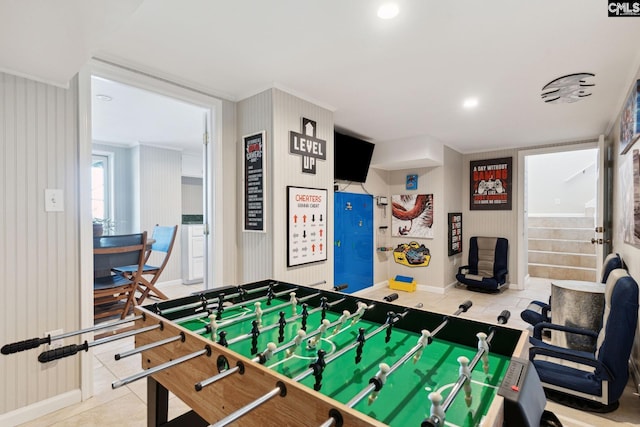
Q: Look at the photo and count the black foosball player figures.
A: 13